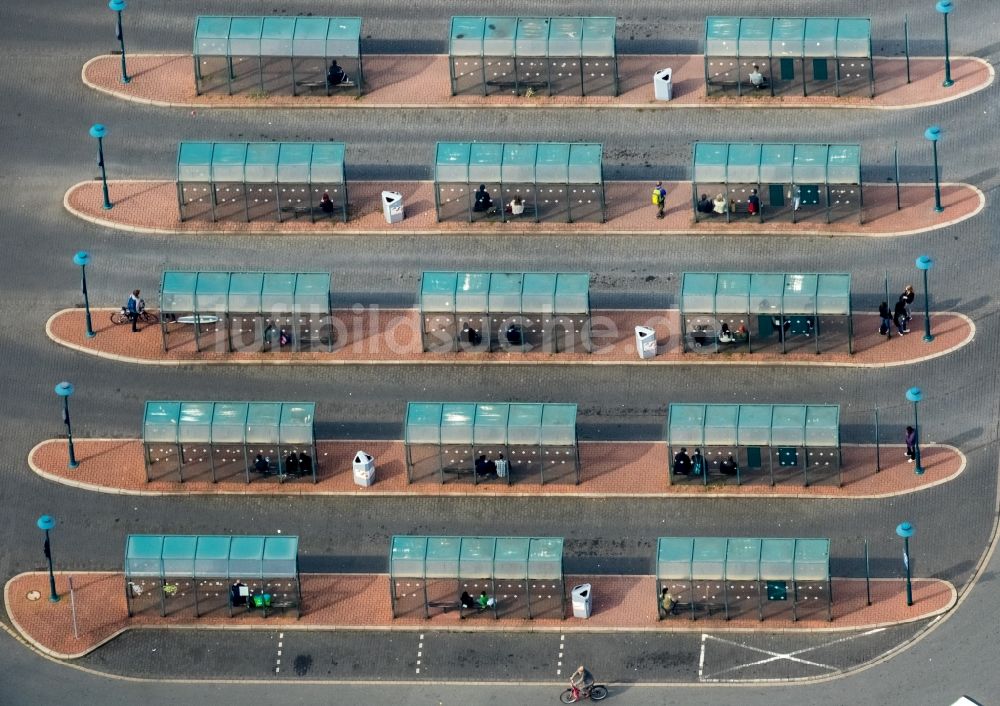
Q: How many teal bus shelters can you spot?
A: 15